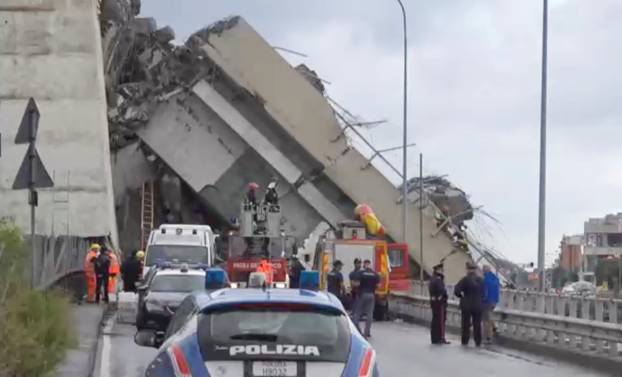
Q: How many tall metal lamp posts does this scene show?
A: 2